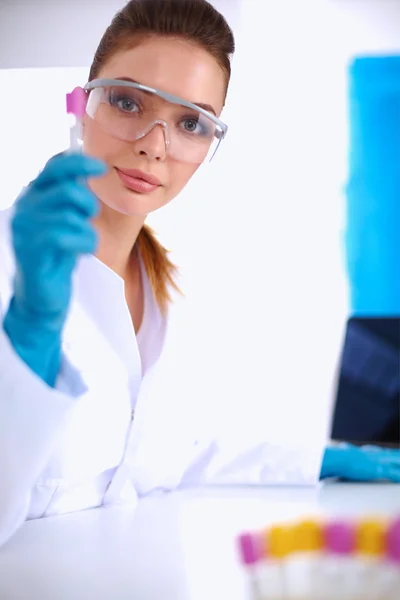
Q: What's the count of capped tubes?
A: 7